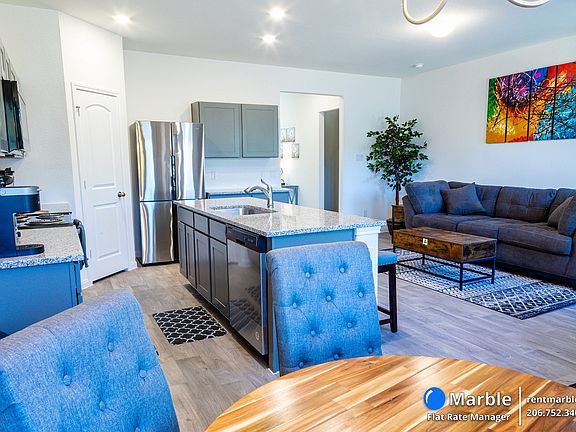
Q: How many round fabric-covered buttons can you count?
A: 15